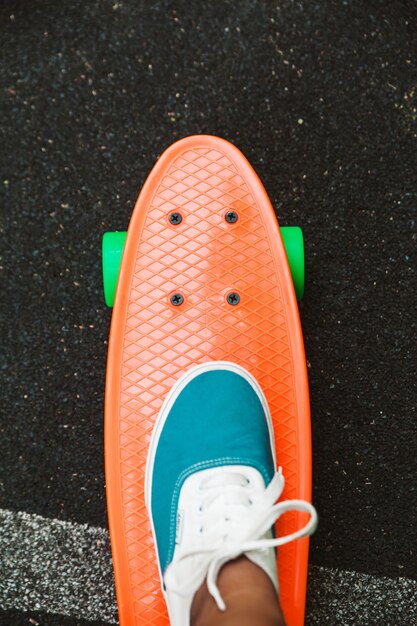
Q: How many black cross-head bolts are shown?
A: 4